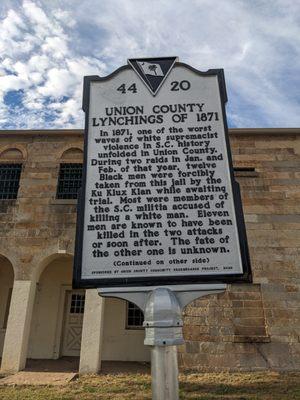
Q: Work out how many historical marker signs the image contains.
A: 1